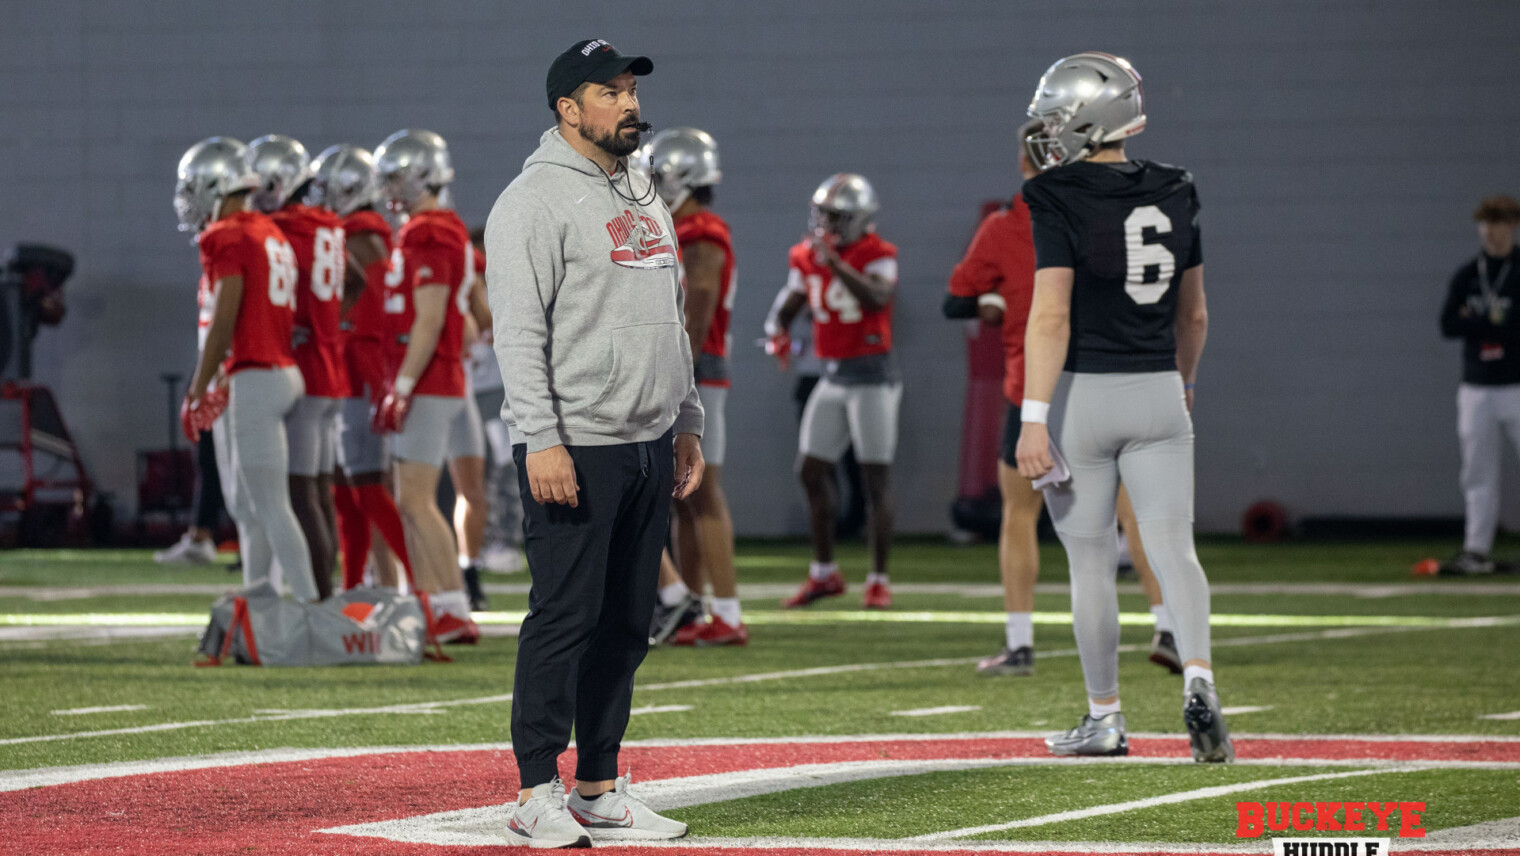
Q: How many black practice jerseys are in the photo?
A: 1